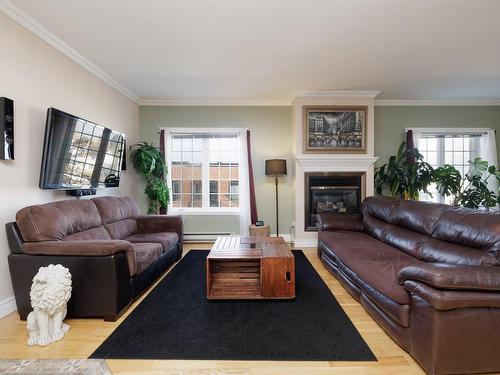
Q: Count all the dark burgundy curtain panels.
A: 3